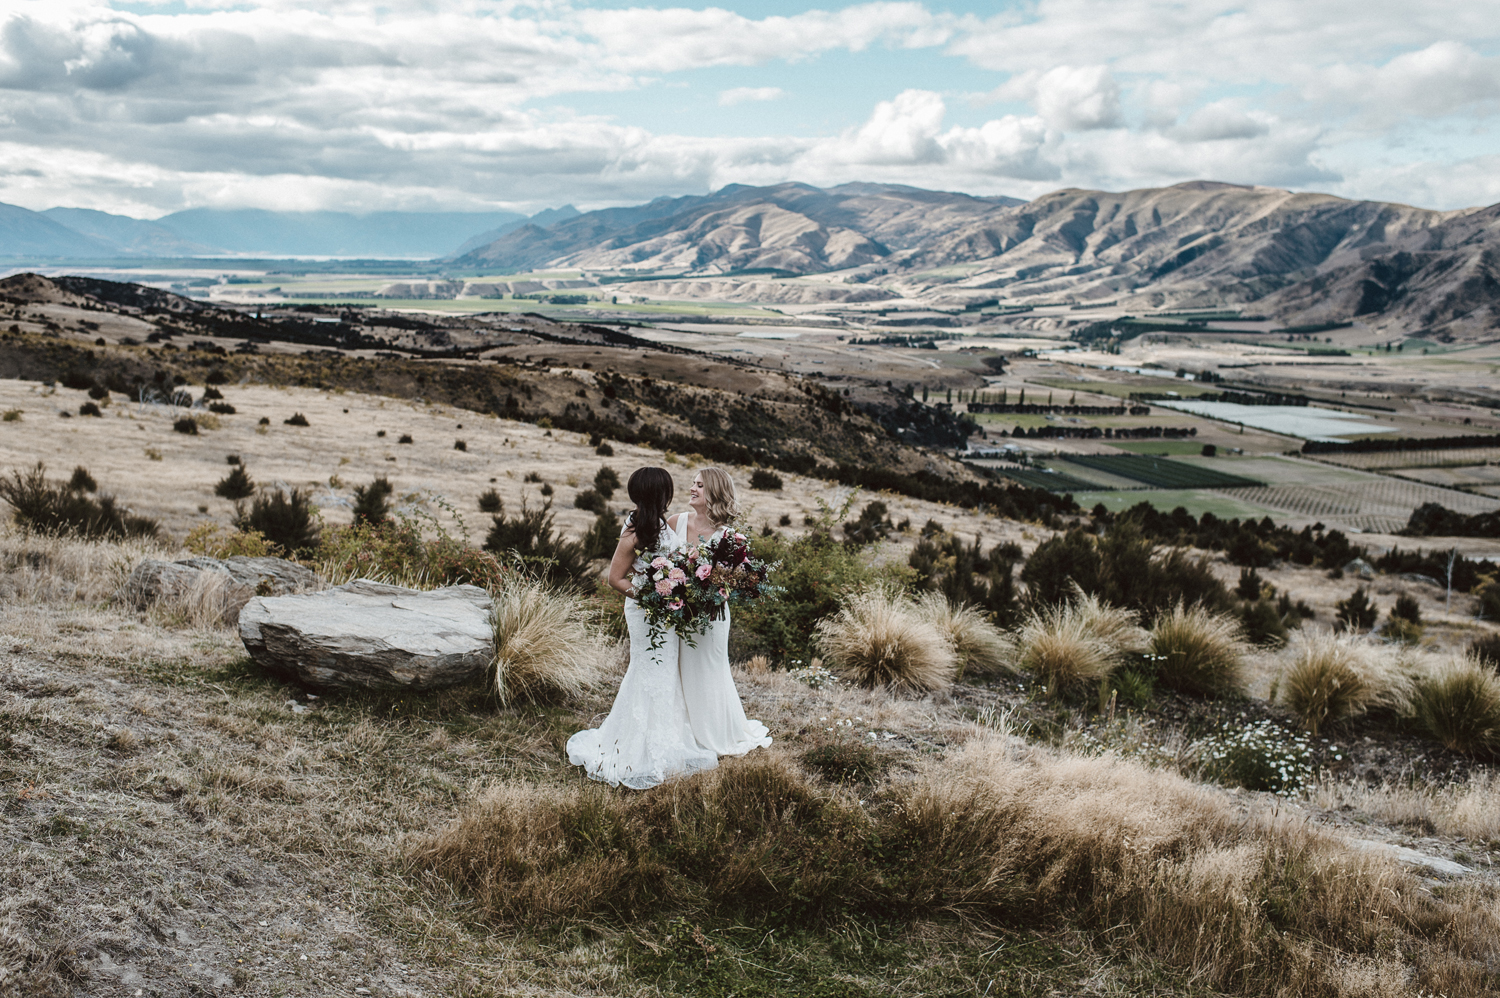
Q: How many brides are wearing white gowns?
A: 2